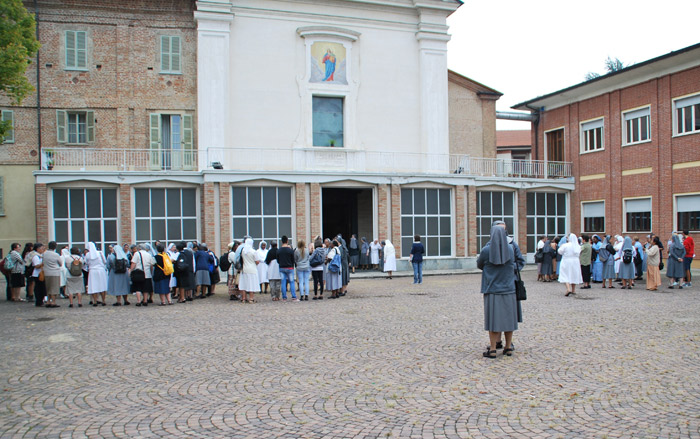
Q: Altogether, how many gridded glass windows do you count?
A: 6